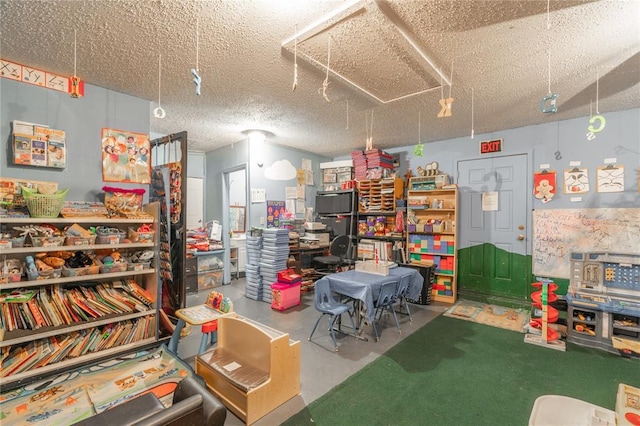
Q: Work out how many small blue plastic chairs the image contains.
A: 3